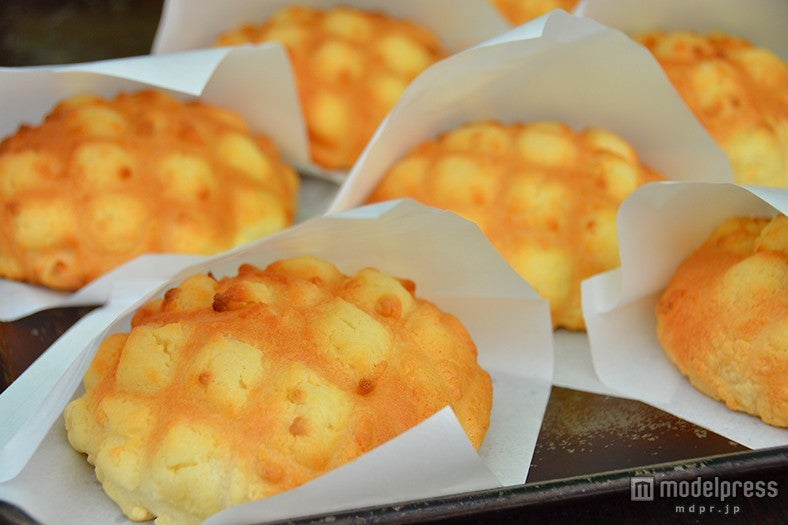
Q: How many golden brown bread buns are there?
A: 7